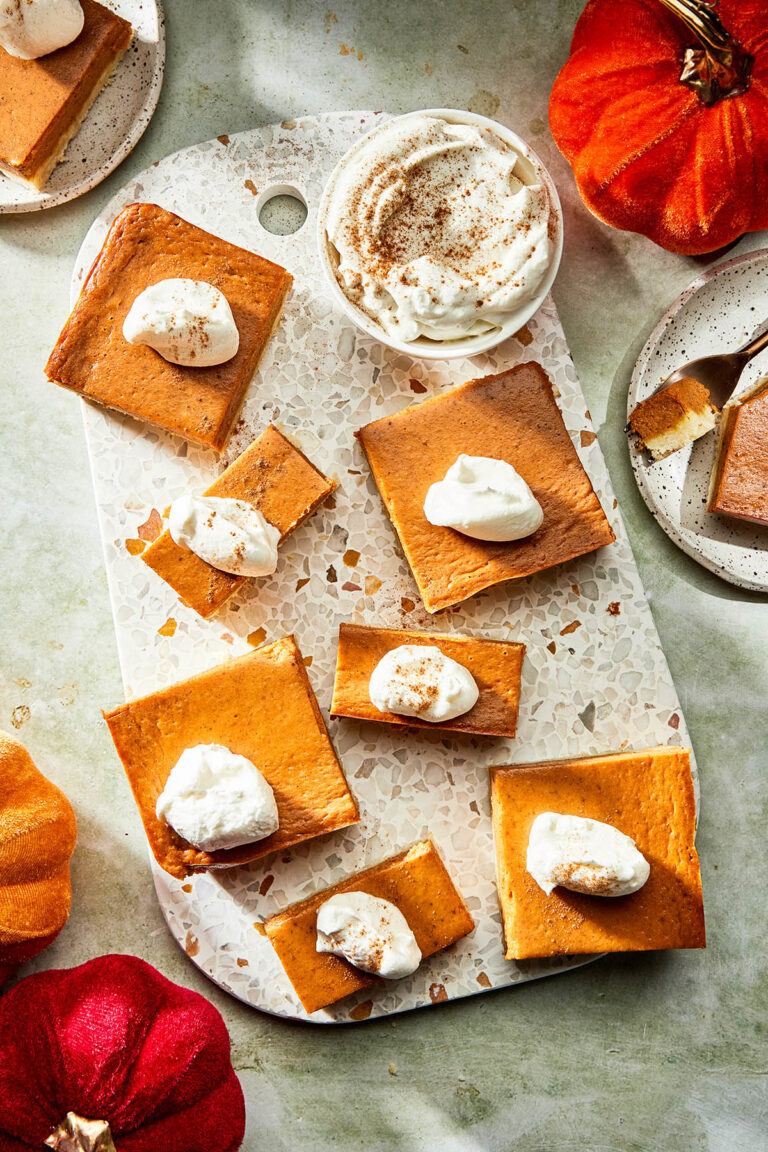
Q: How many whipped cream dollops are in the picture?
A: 8